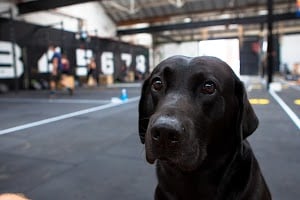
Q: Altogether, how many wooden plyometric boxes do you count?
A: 4